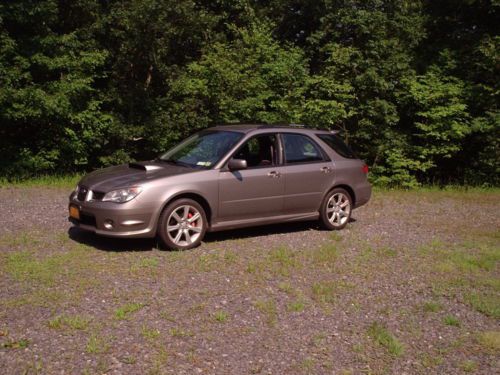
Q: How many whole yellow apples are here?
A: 0